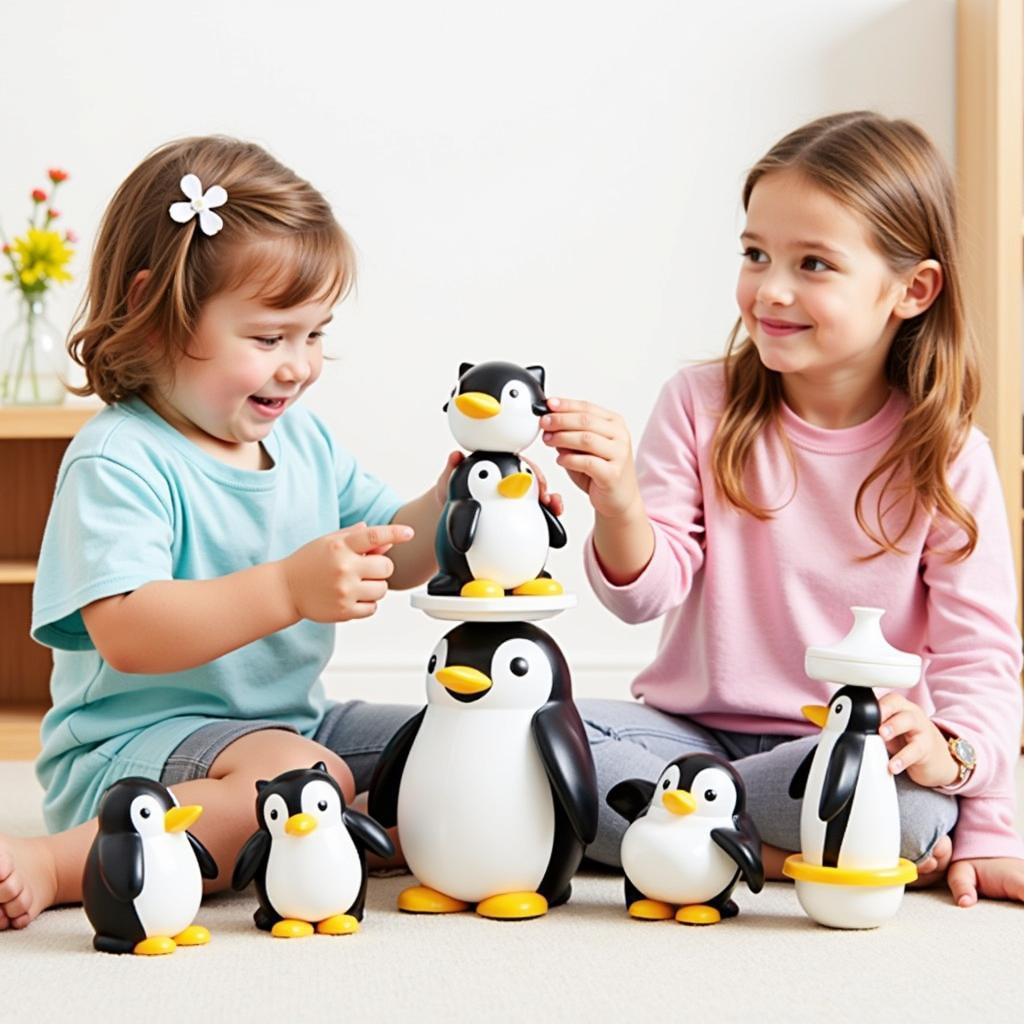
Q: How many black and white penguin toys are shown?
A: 7